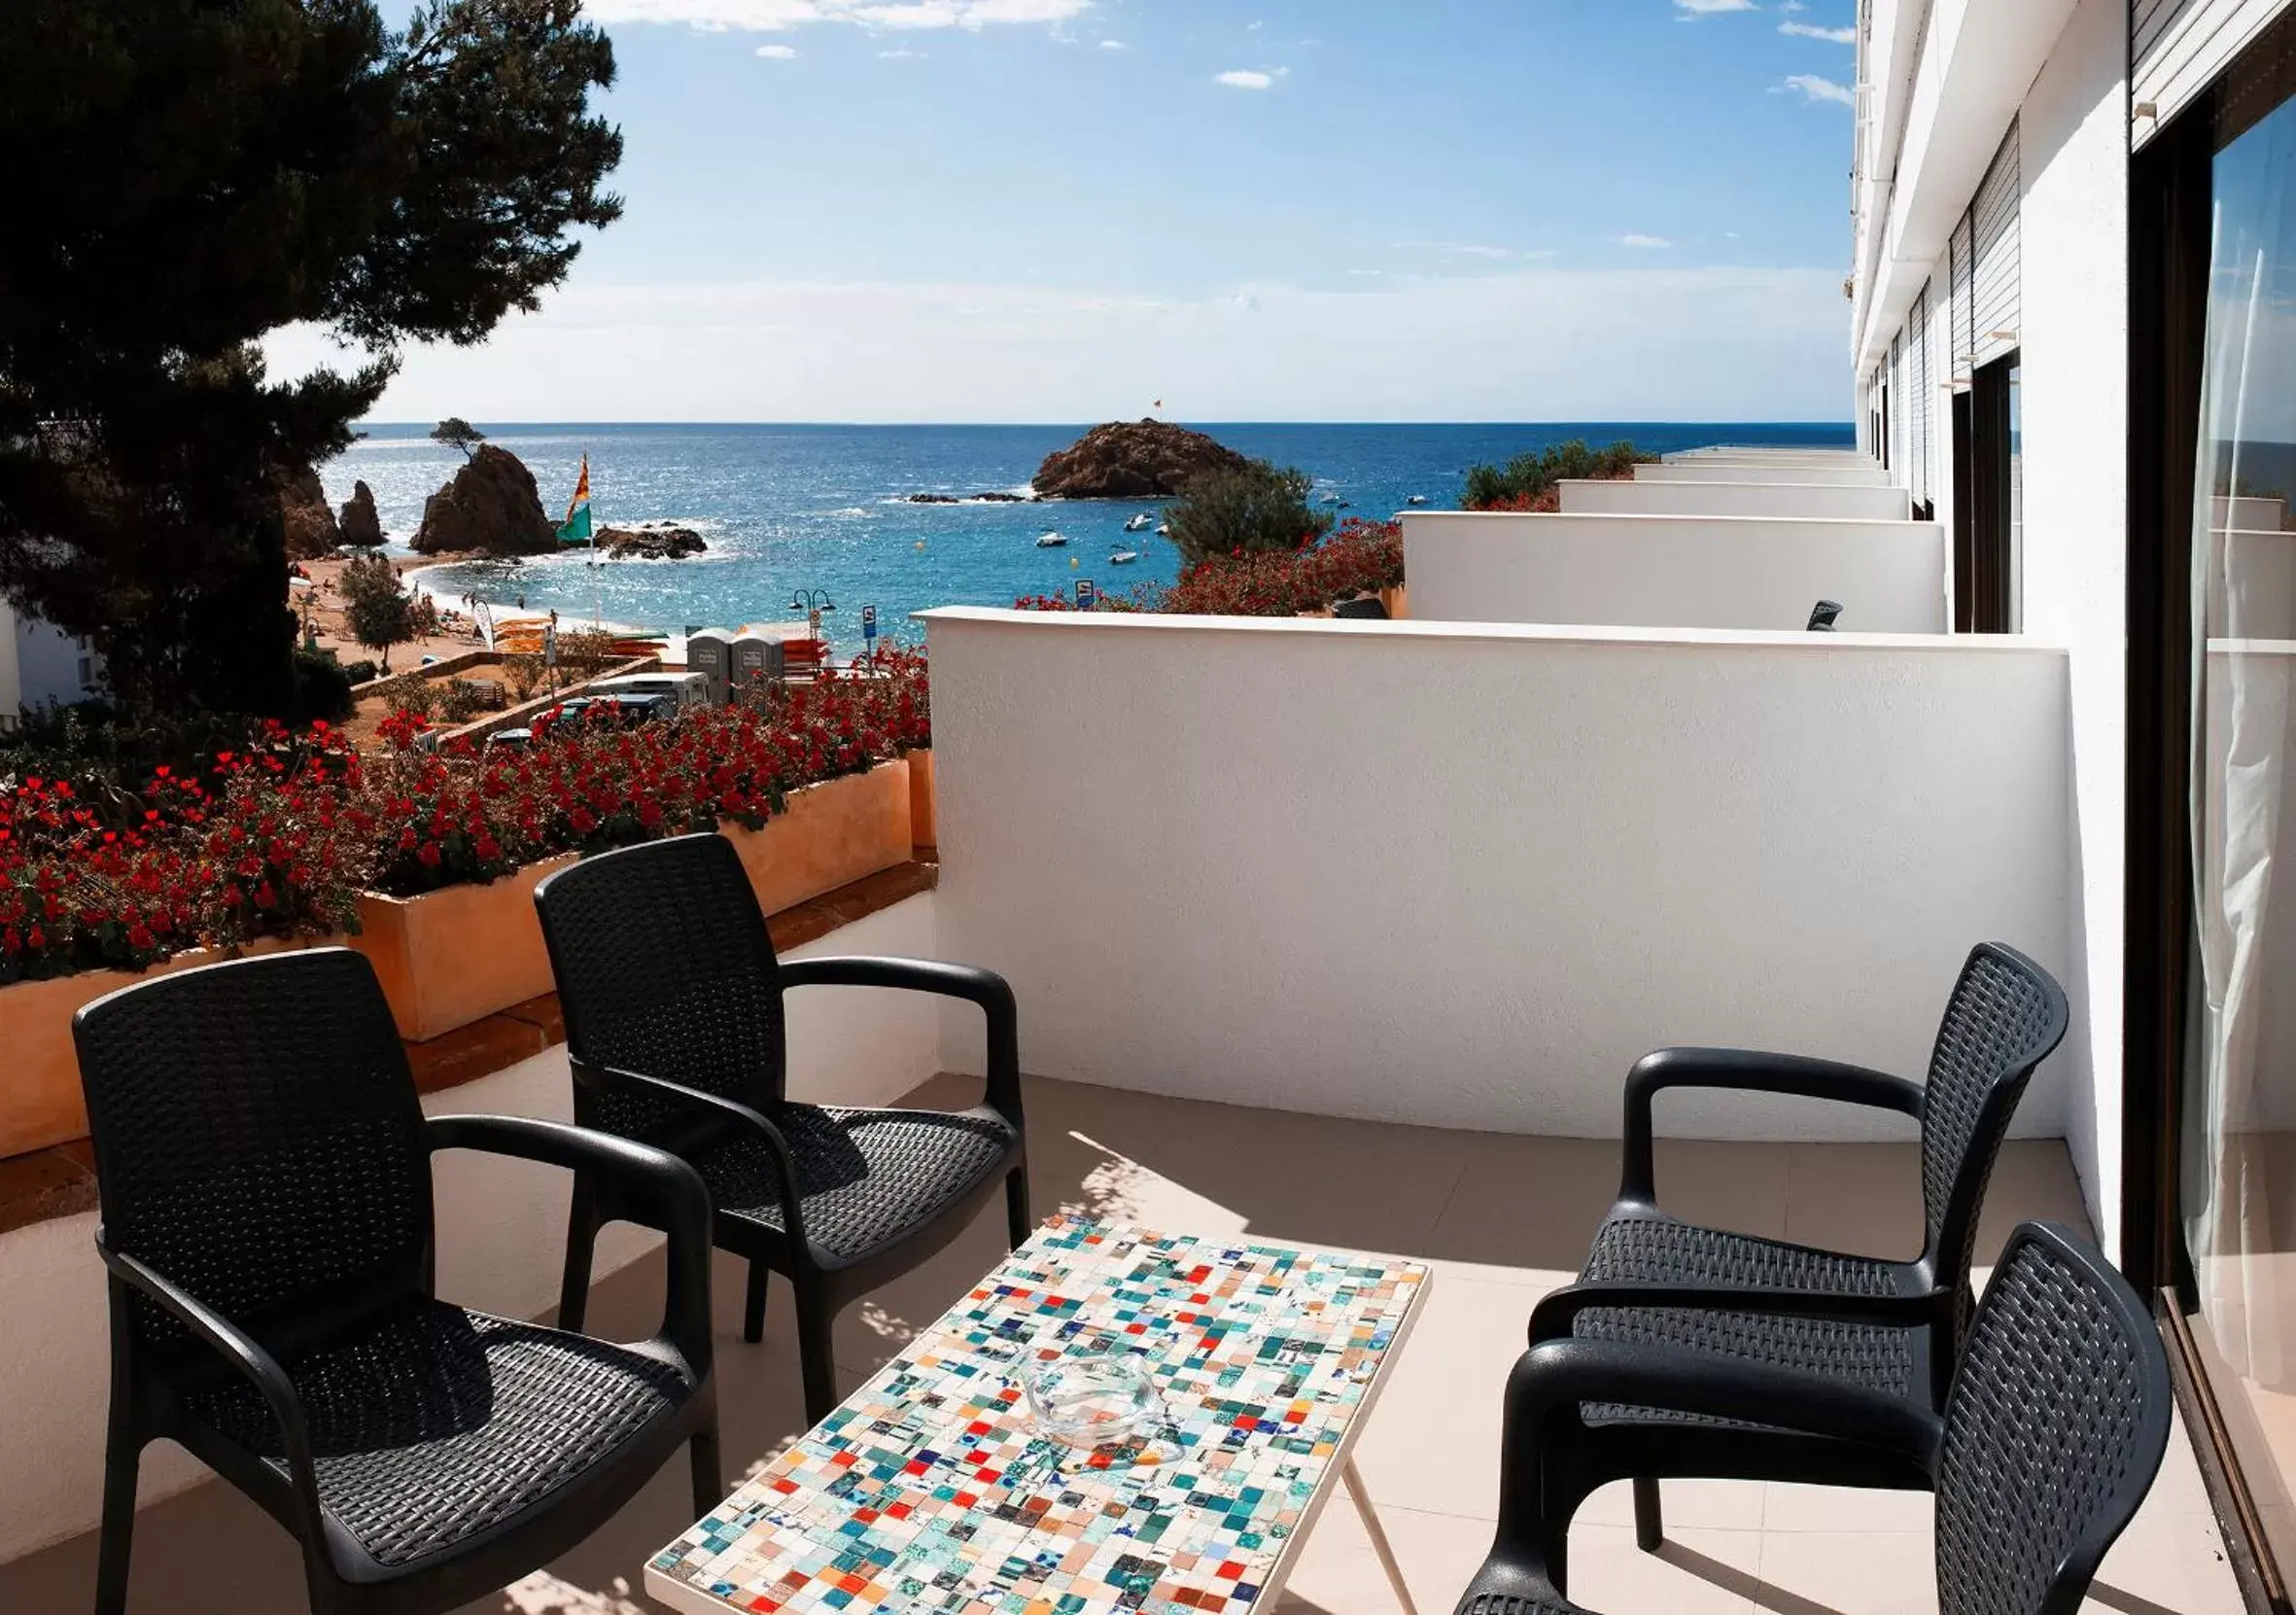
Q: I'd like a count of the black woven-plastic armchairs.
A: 4